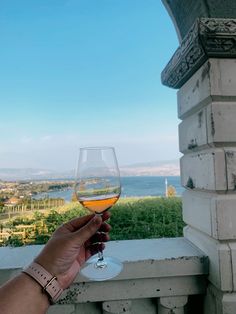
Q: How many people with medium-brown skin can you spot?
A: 1